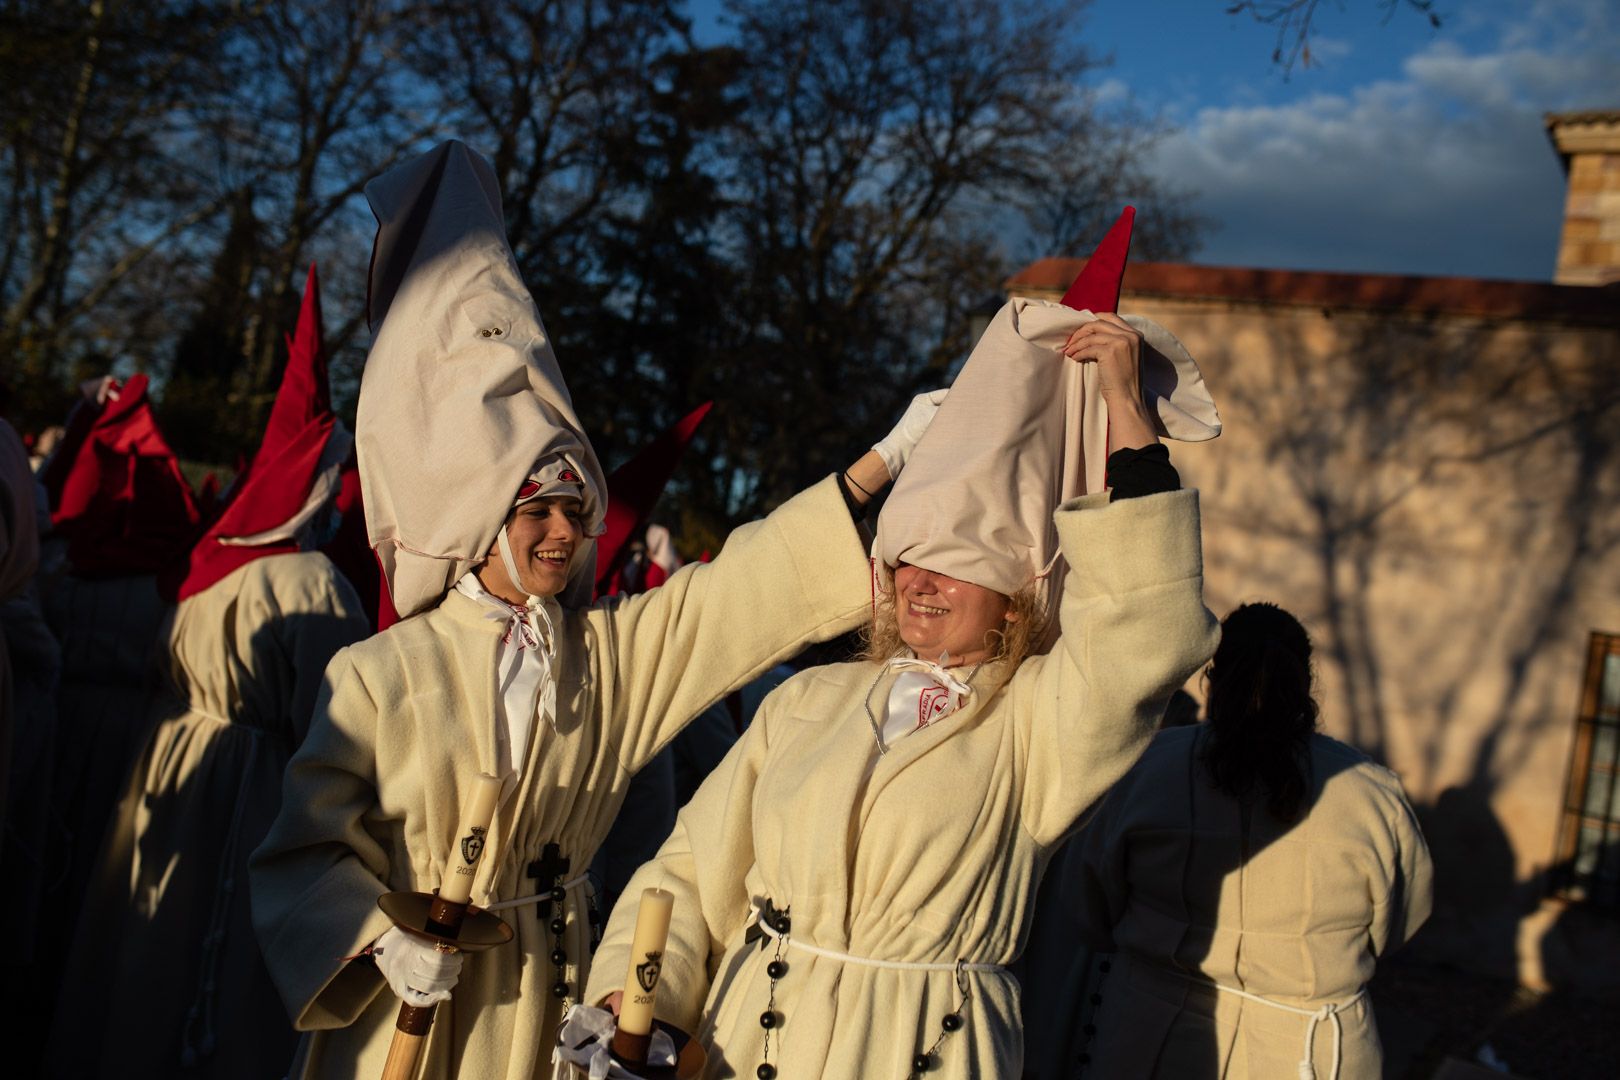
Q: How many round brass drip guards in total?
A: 2